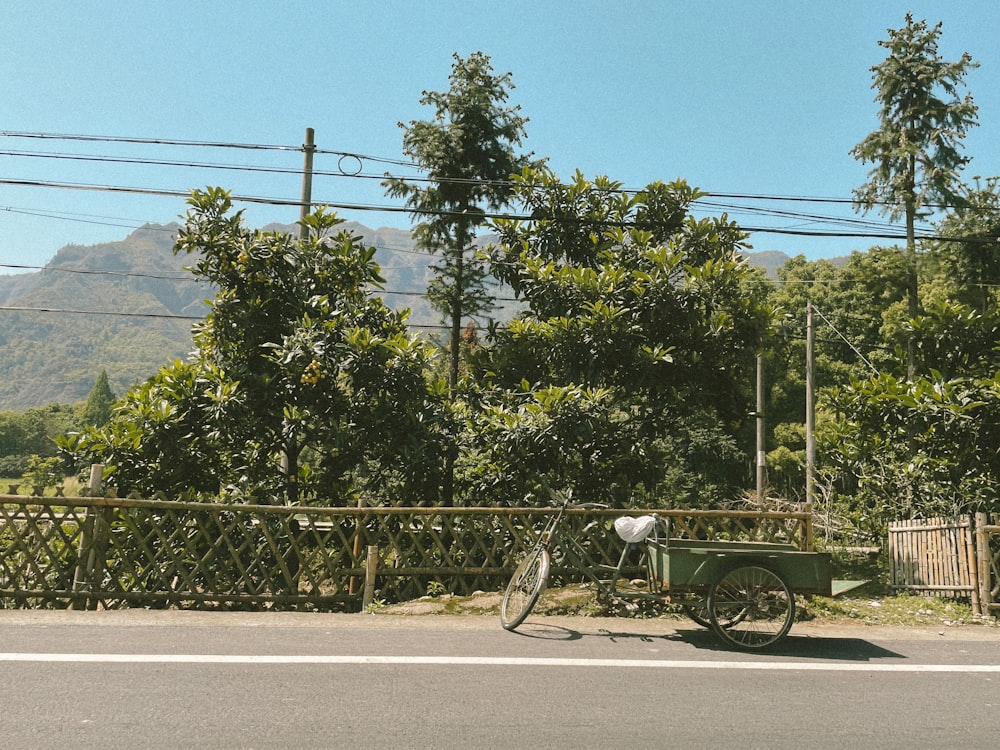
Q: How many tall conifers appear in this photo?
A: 2